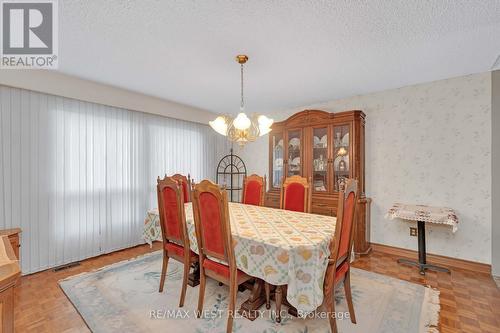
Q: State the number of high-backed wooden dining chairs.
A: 6